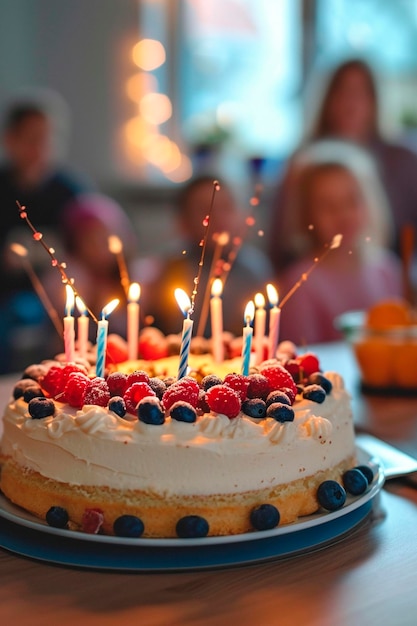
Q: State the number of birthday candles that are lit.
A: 9